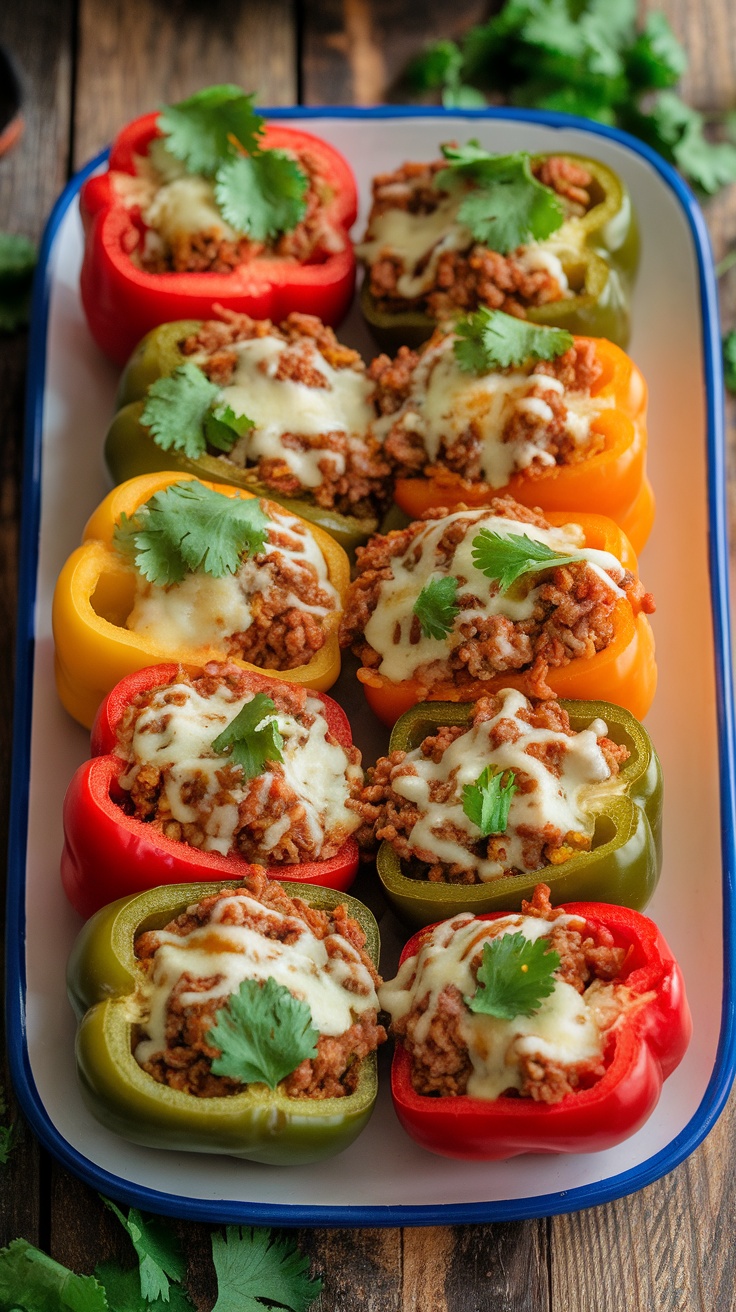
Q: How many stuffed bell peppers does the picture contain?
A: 10